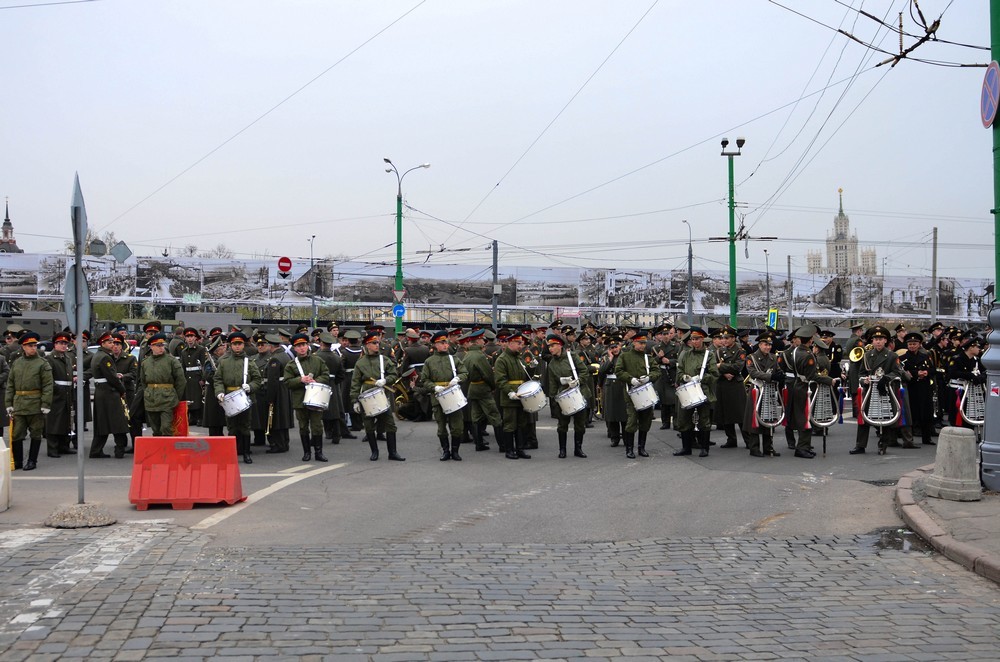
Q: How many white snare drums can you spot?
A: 8